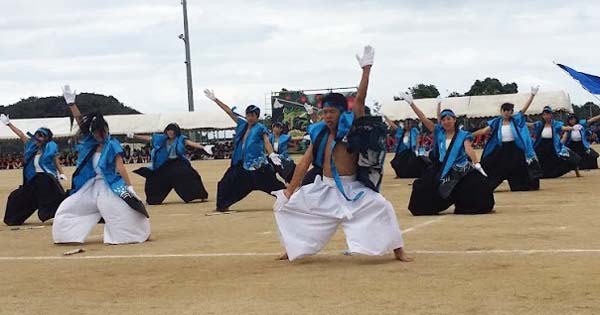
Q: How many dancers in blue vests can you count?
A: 11